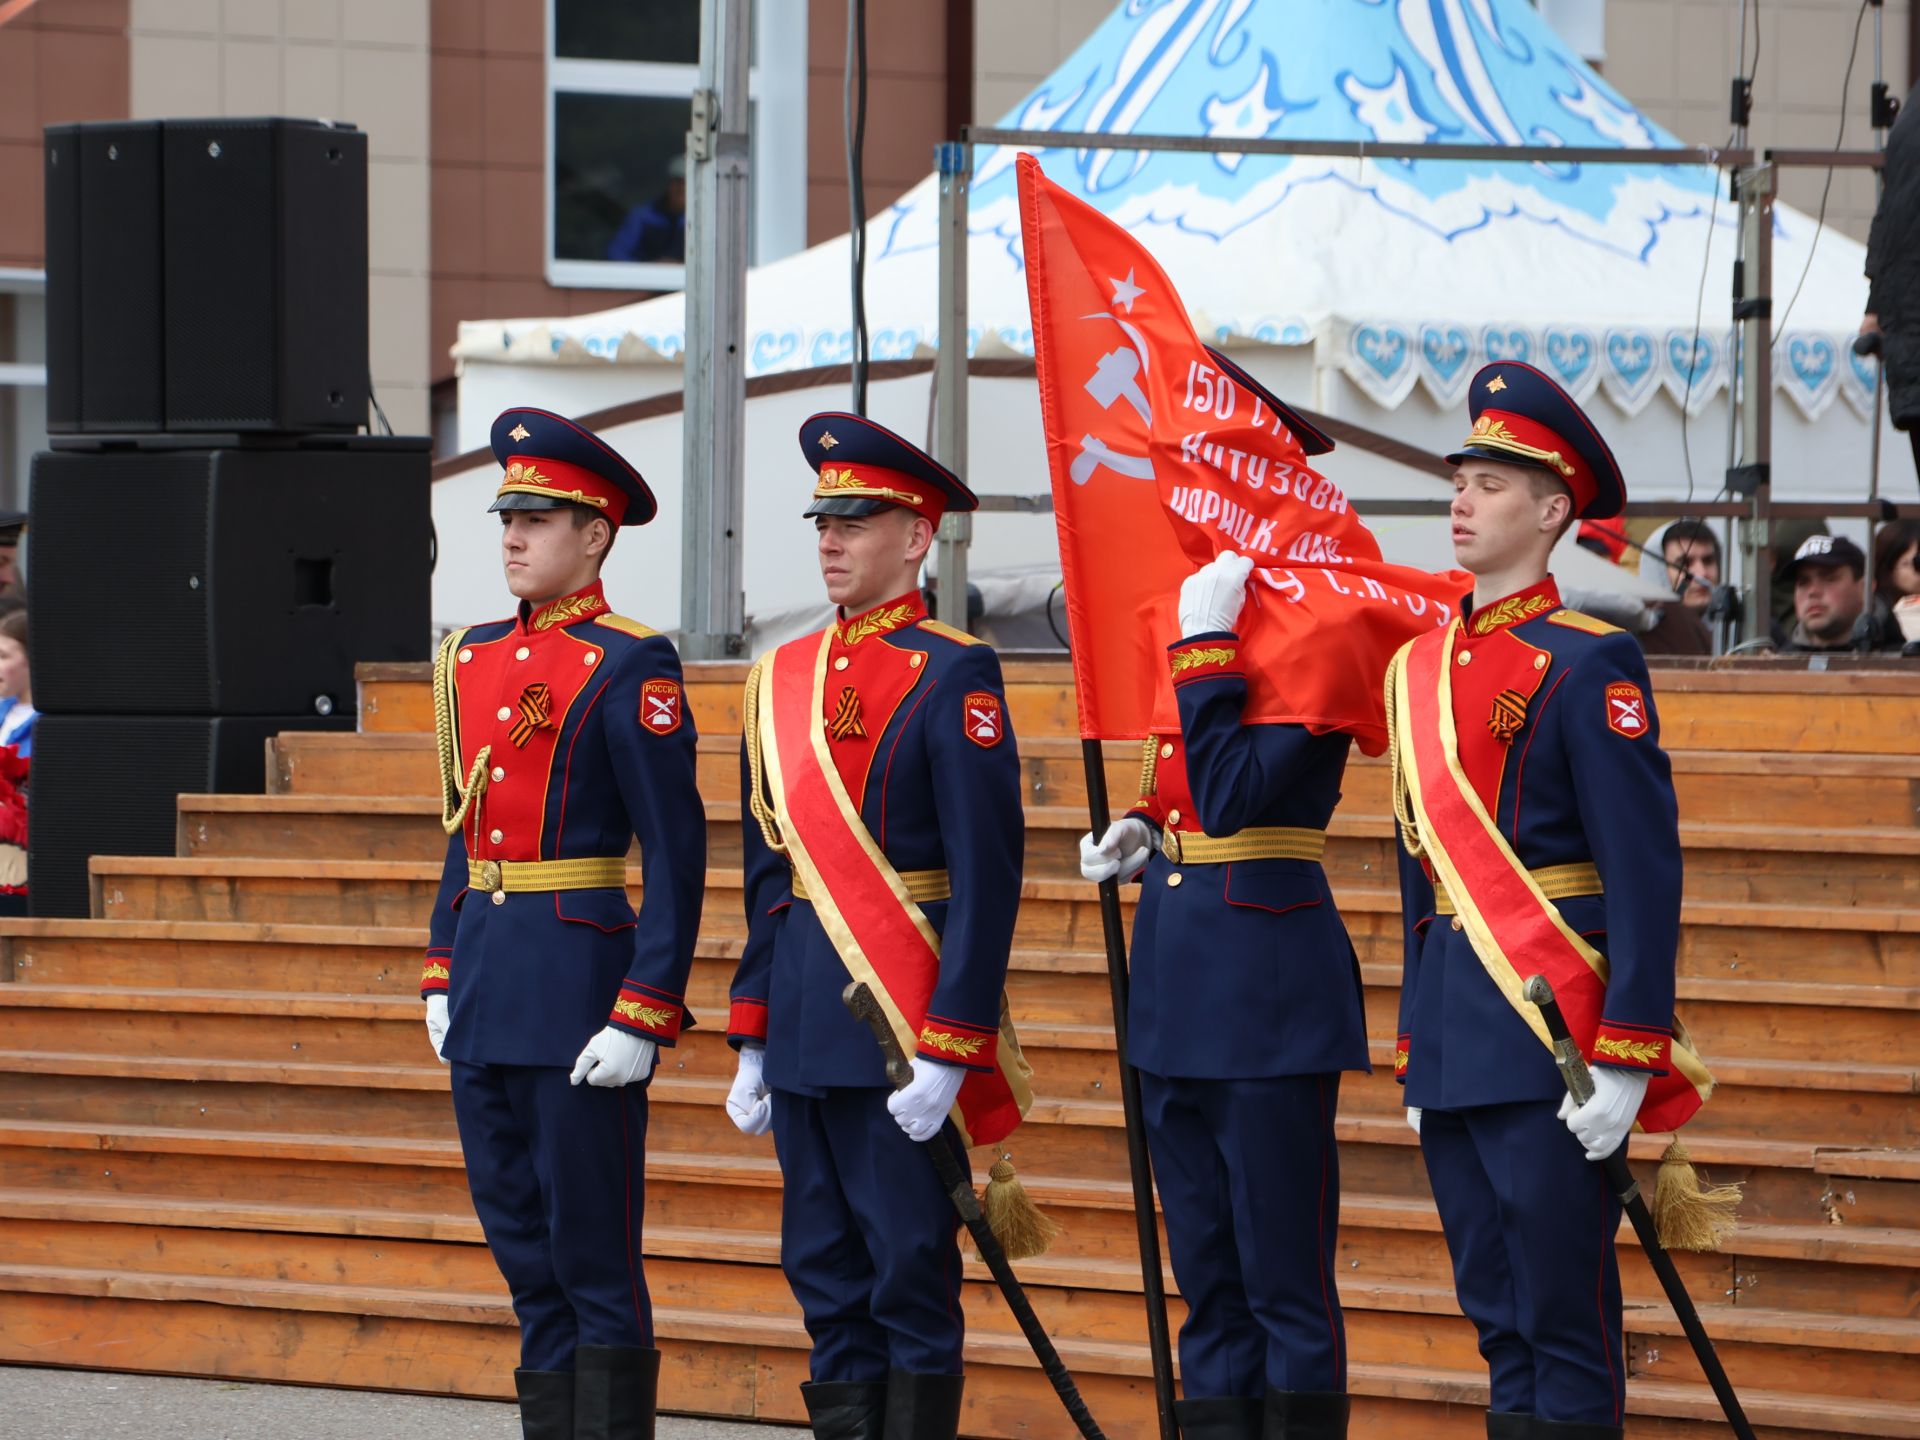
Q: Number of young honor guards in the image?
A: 4